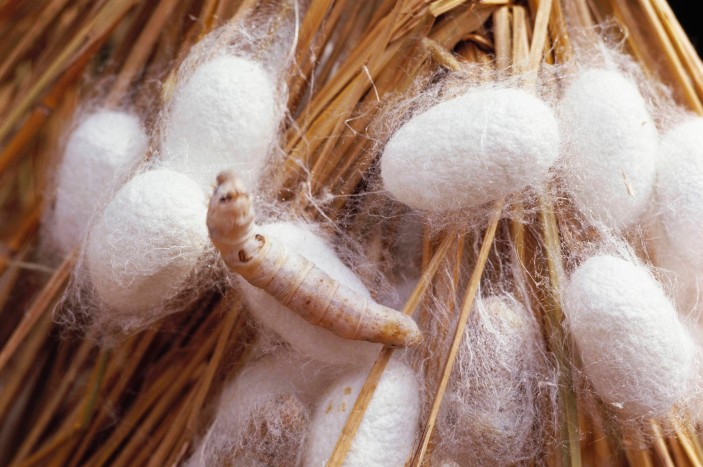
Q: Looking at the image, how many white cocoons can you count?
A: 11